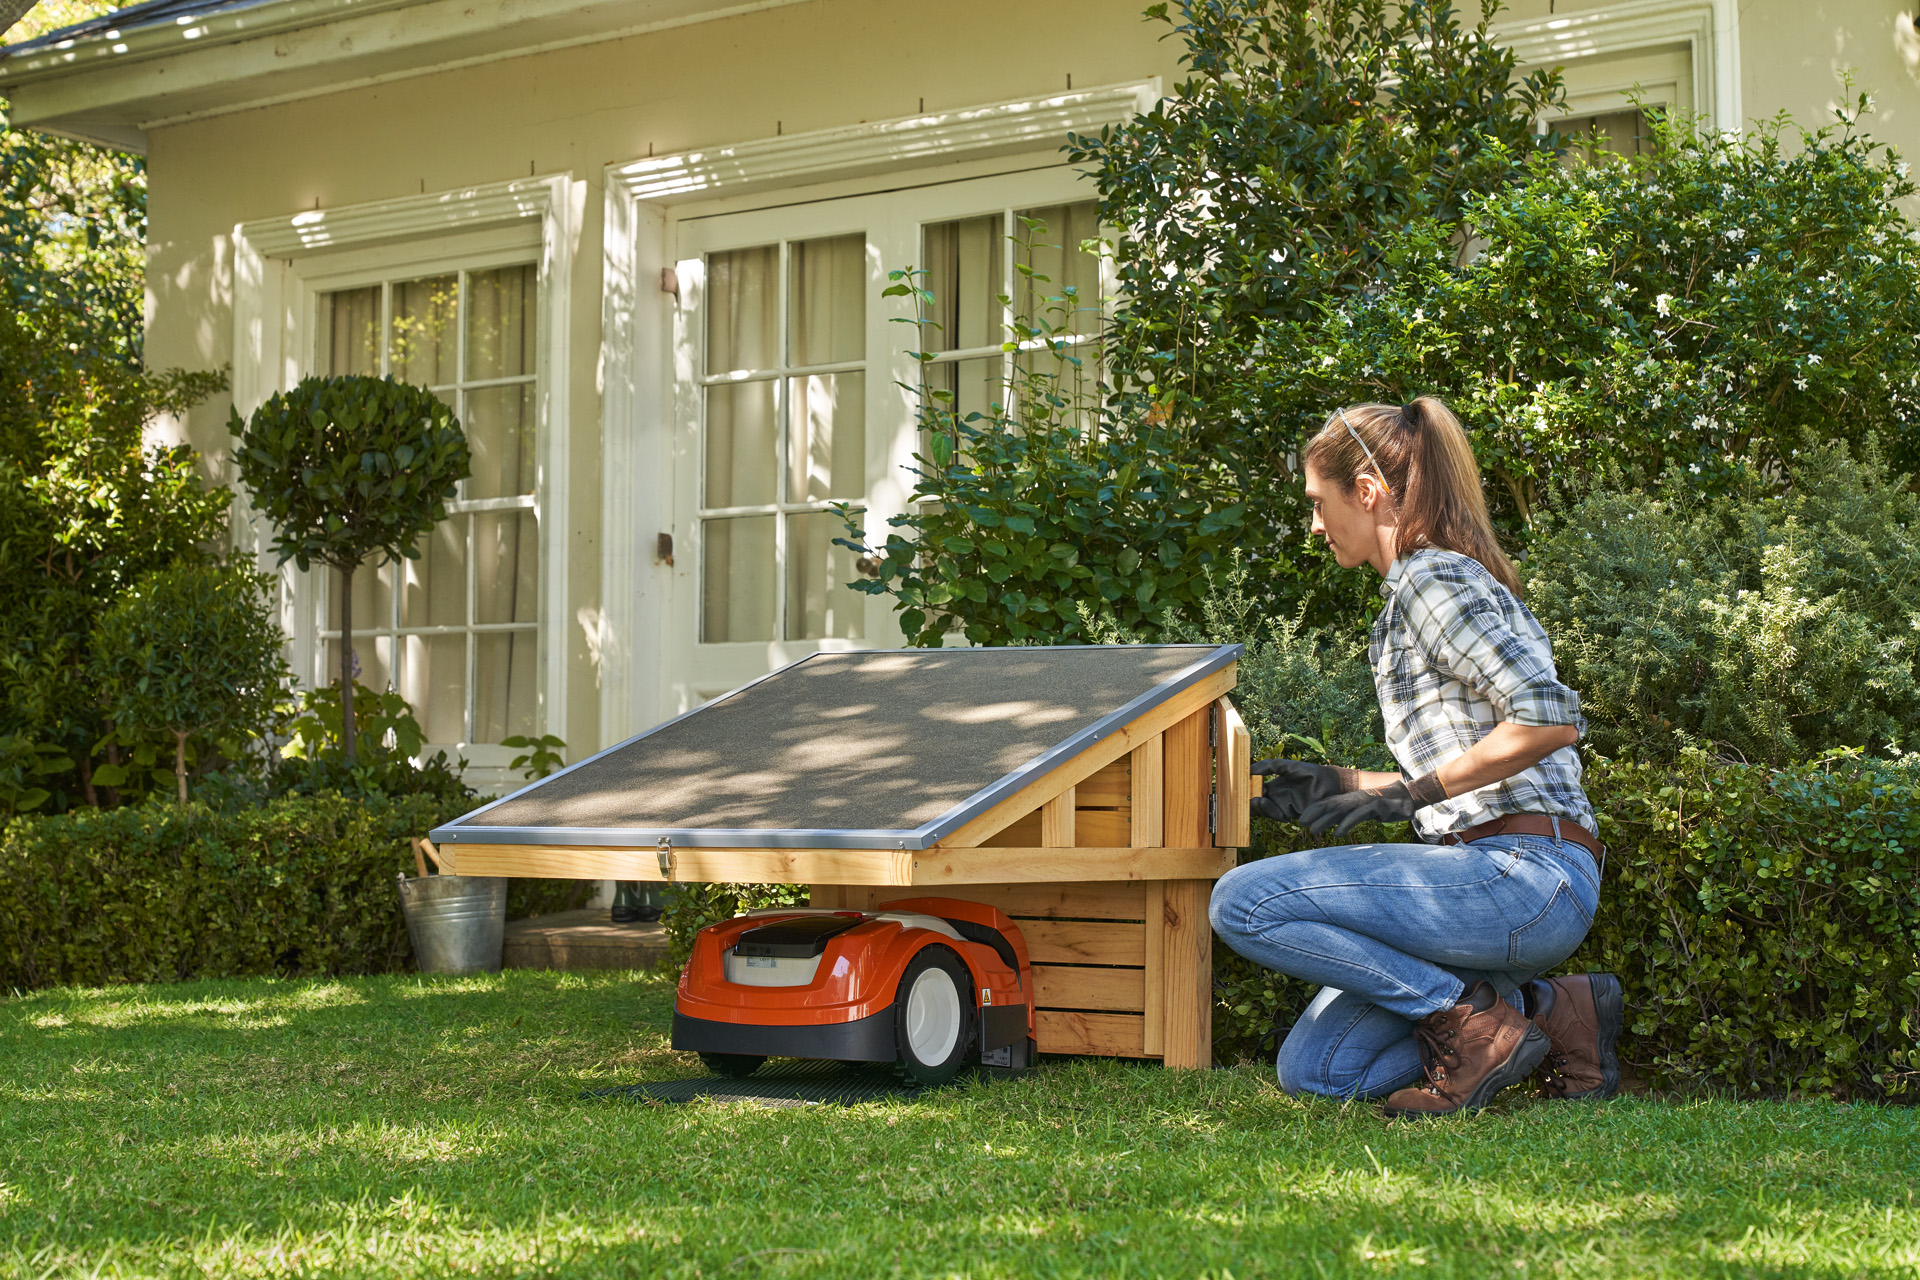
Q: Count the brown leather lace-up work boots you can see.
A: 2